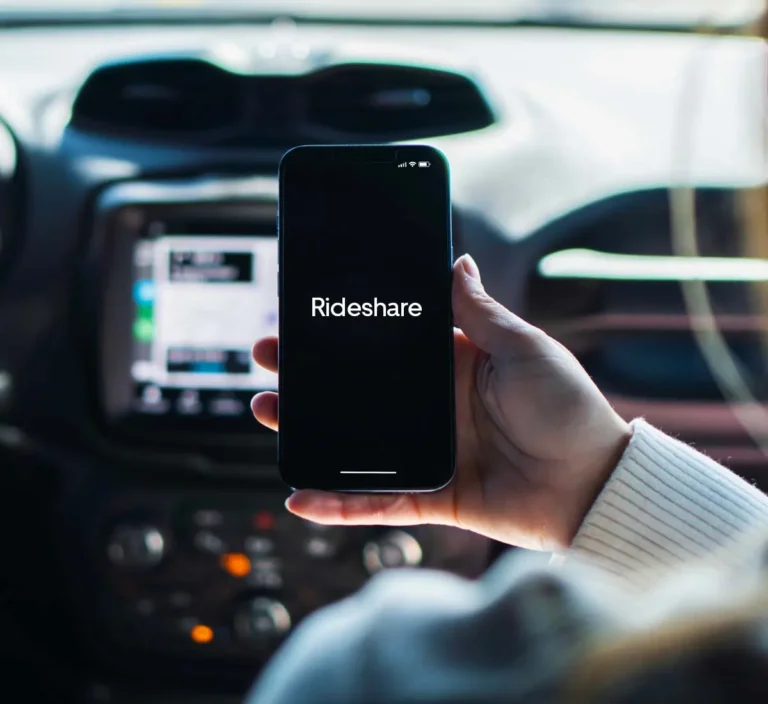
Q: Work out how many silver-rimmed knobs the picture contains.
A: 3